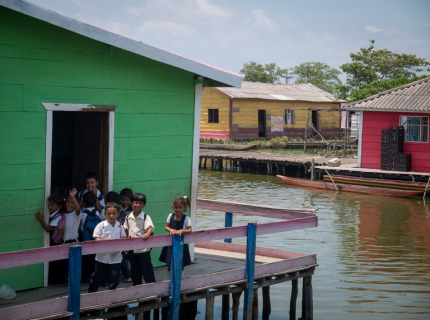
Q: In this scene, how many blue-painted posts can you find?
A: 4